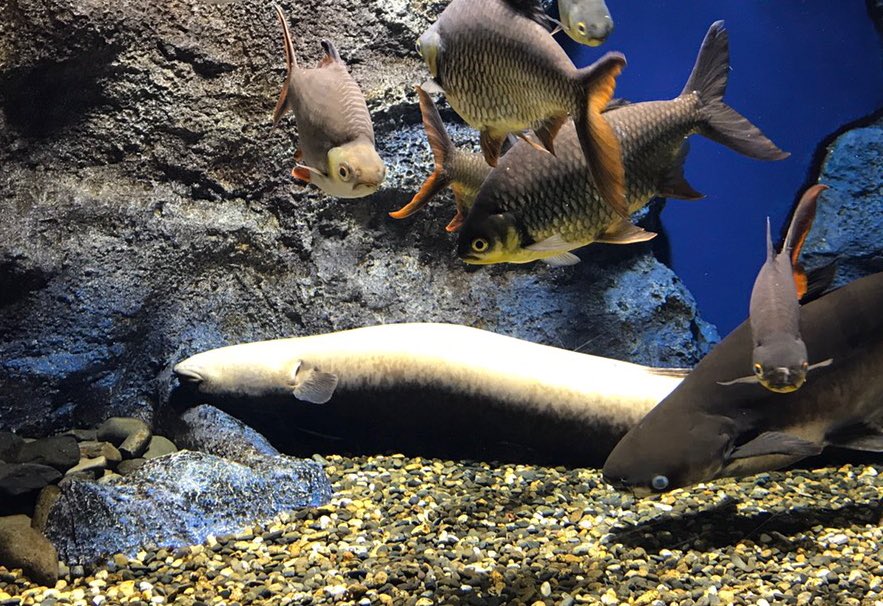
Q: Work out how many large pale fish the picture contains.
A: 1